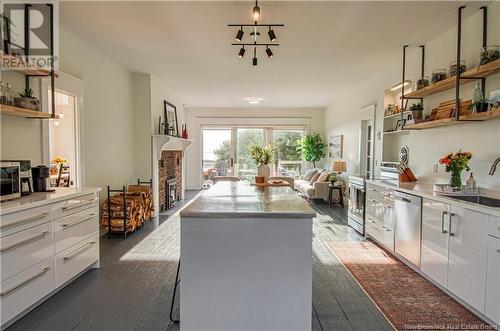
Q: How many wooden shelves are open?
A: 4